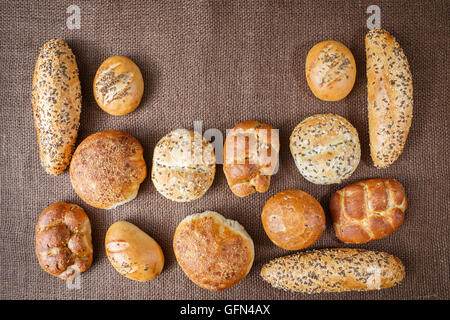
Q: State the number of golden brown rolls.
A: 14